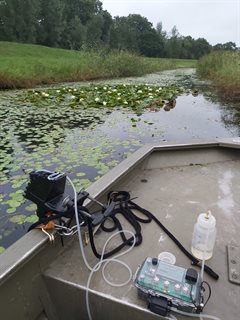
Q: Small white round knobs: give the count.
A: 5